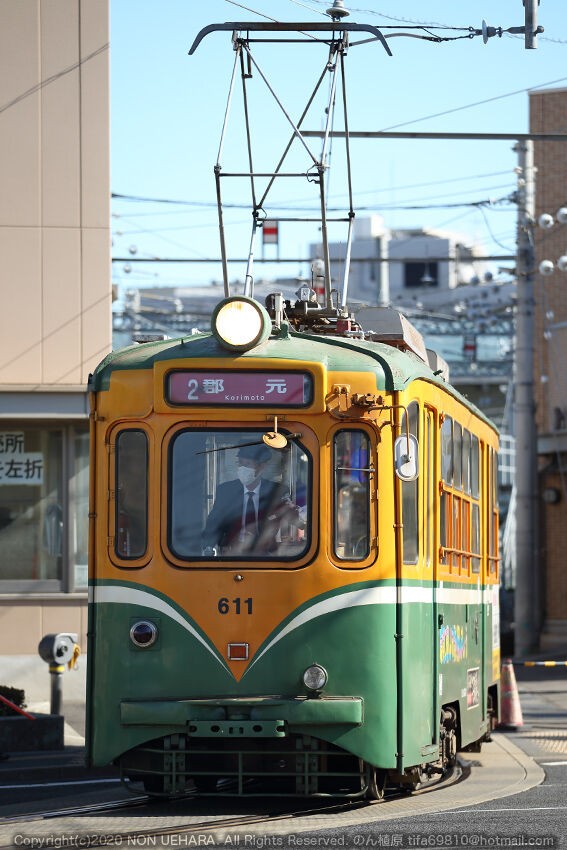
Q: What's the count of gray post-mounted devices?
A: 1